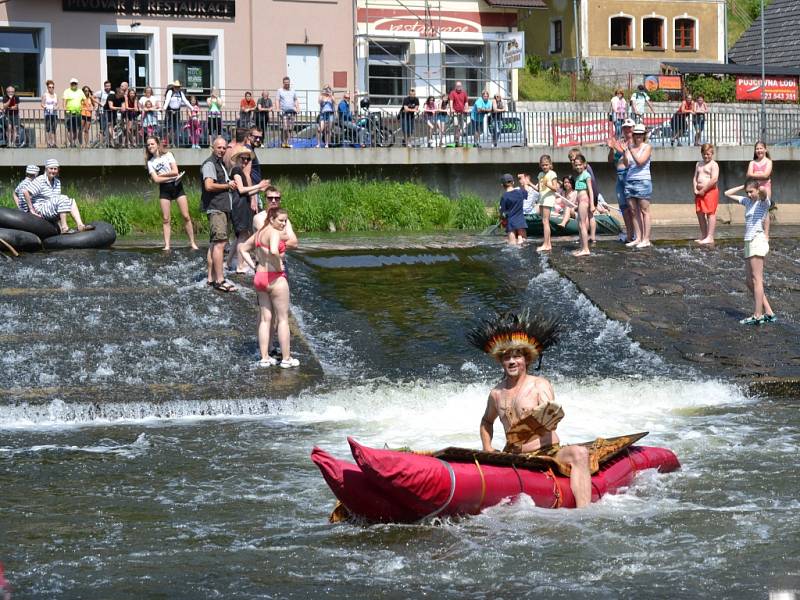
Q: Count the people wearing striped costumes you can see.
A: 2